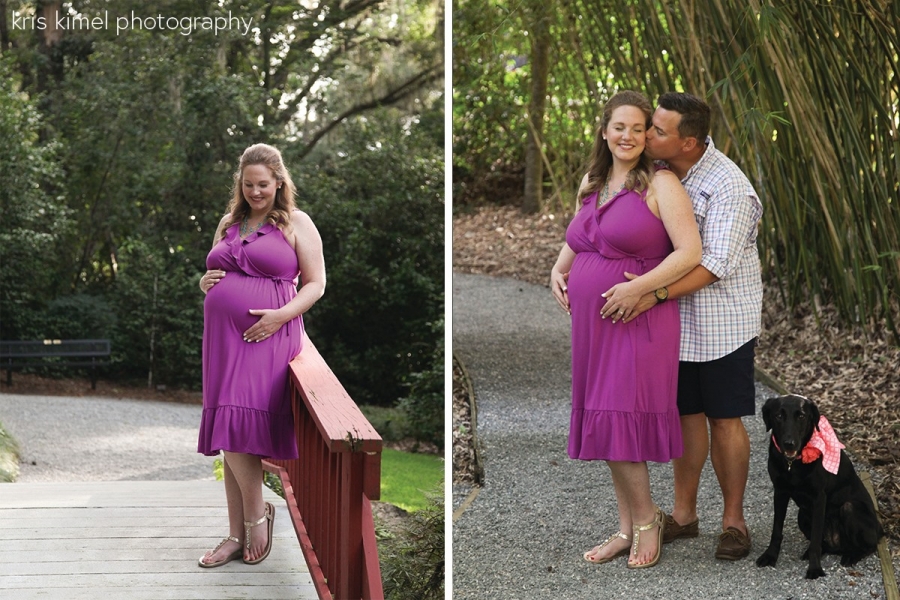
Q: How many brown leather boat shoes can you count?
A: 2